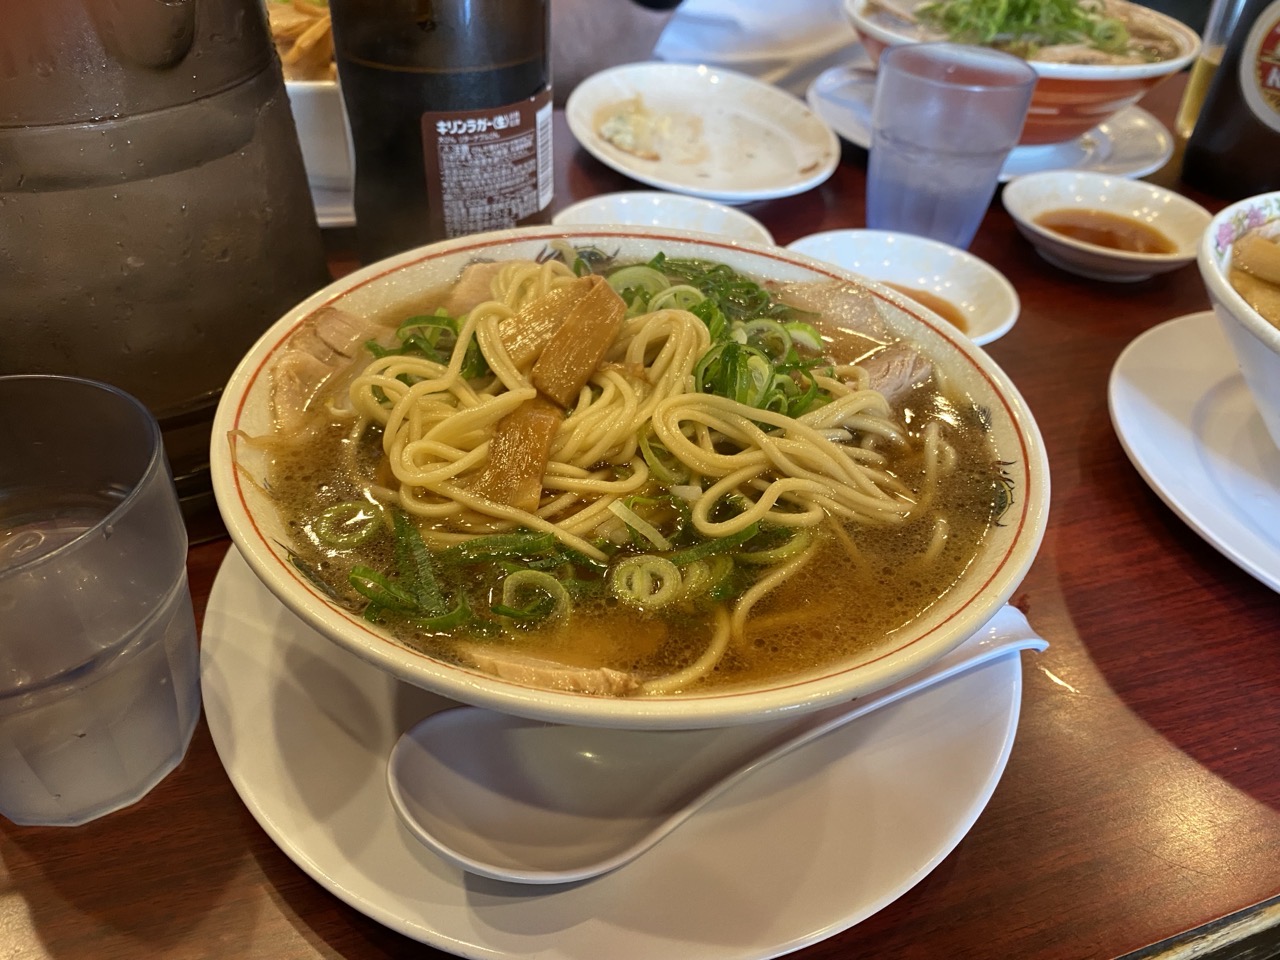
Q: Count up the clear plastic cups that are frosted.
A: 2